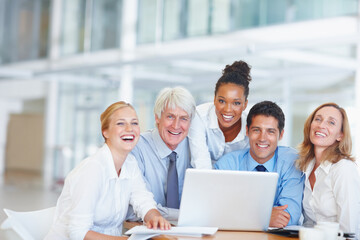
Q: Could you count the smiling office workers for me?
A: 5